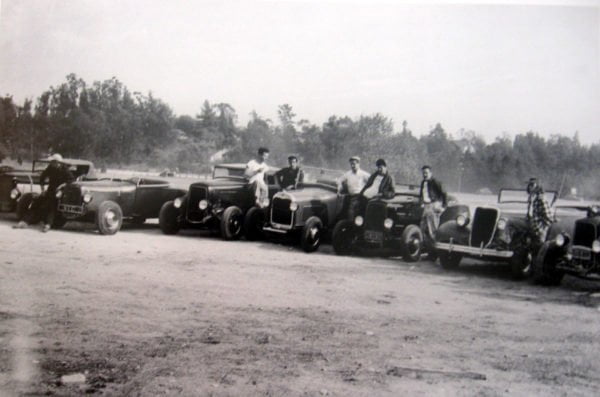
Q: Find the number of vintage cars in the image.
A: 7